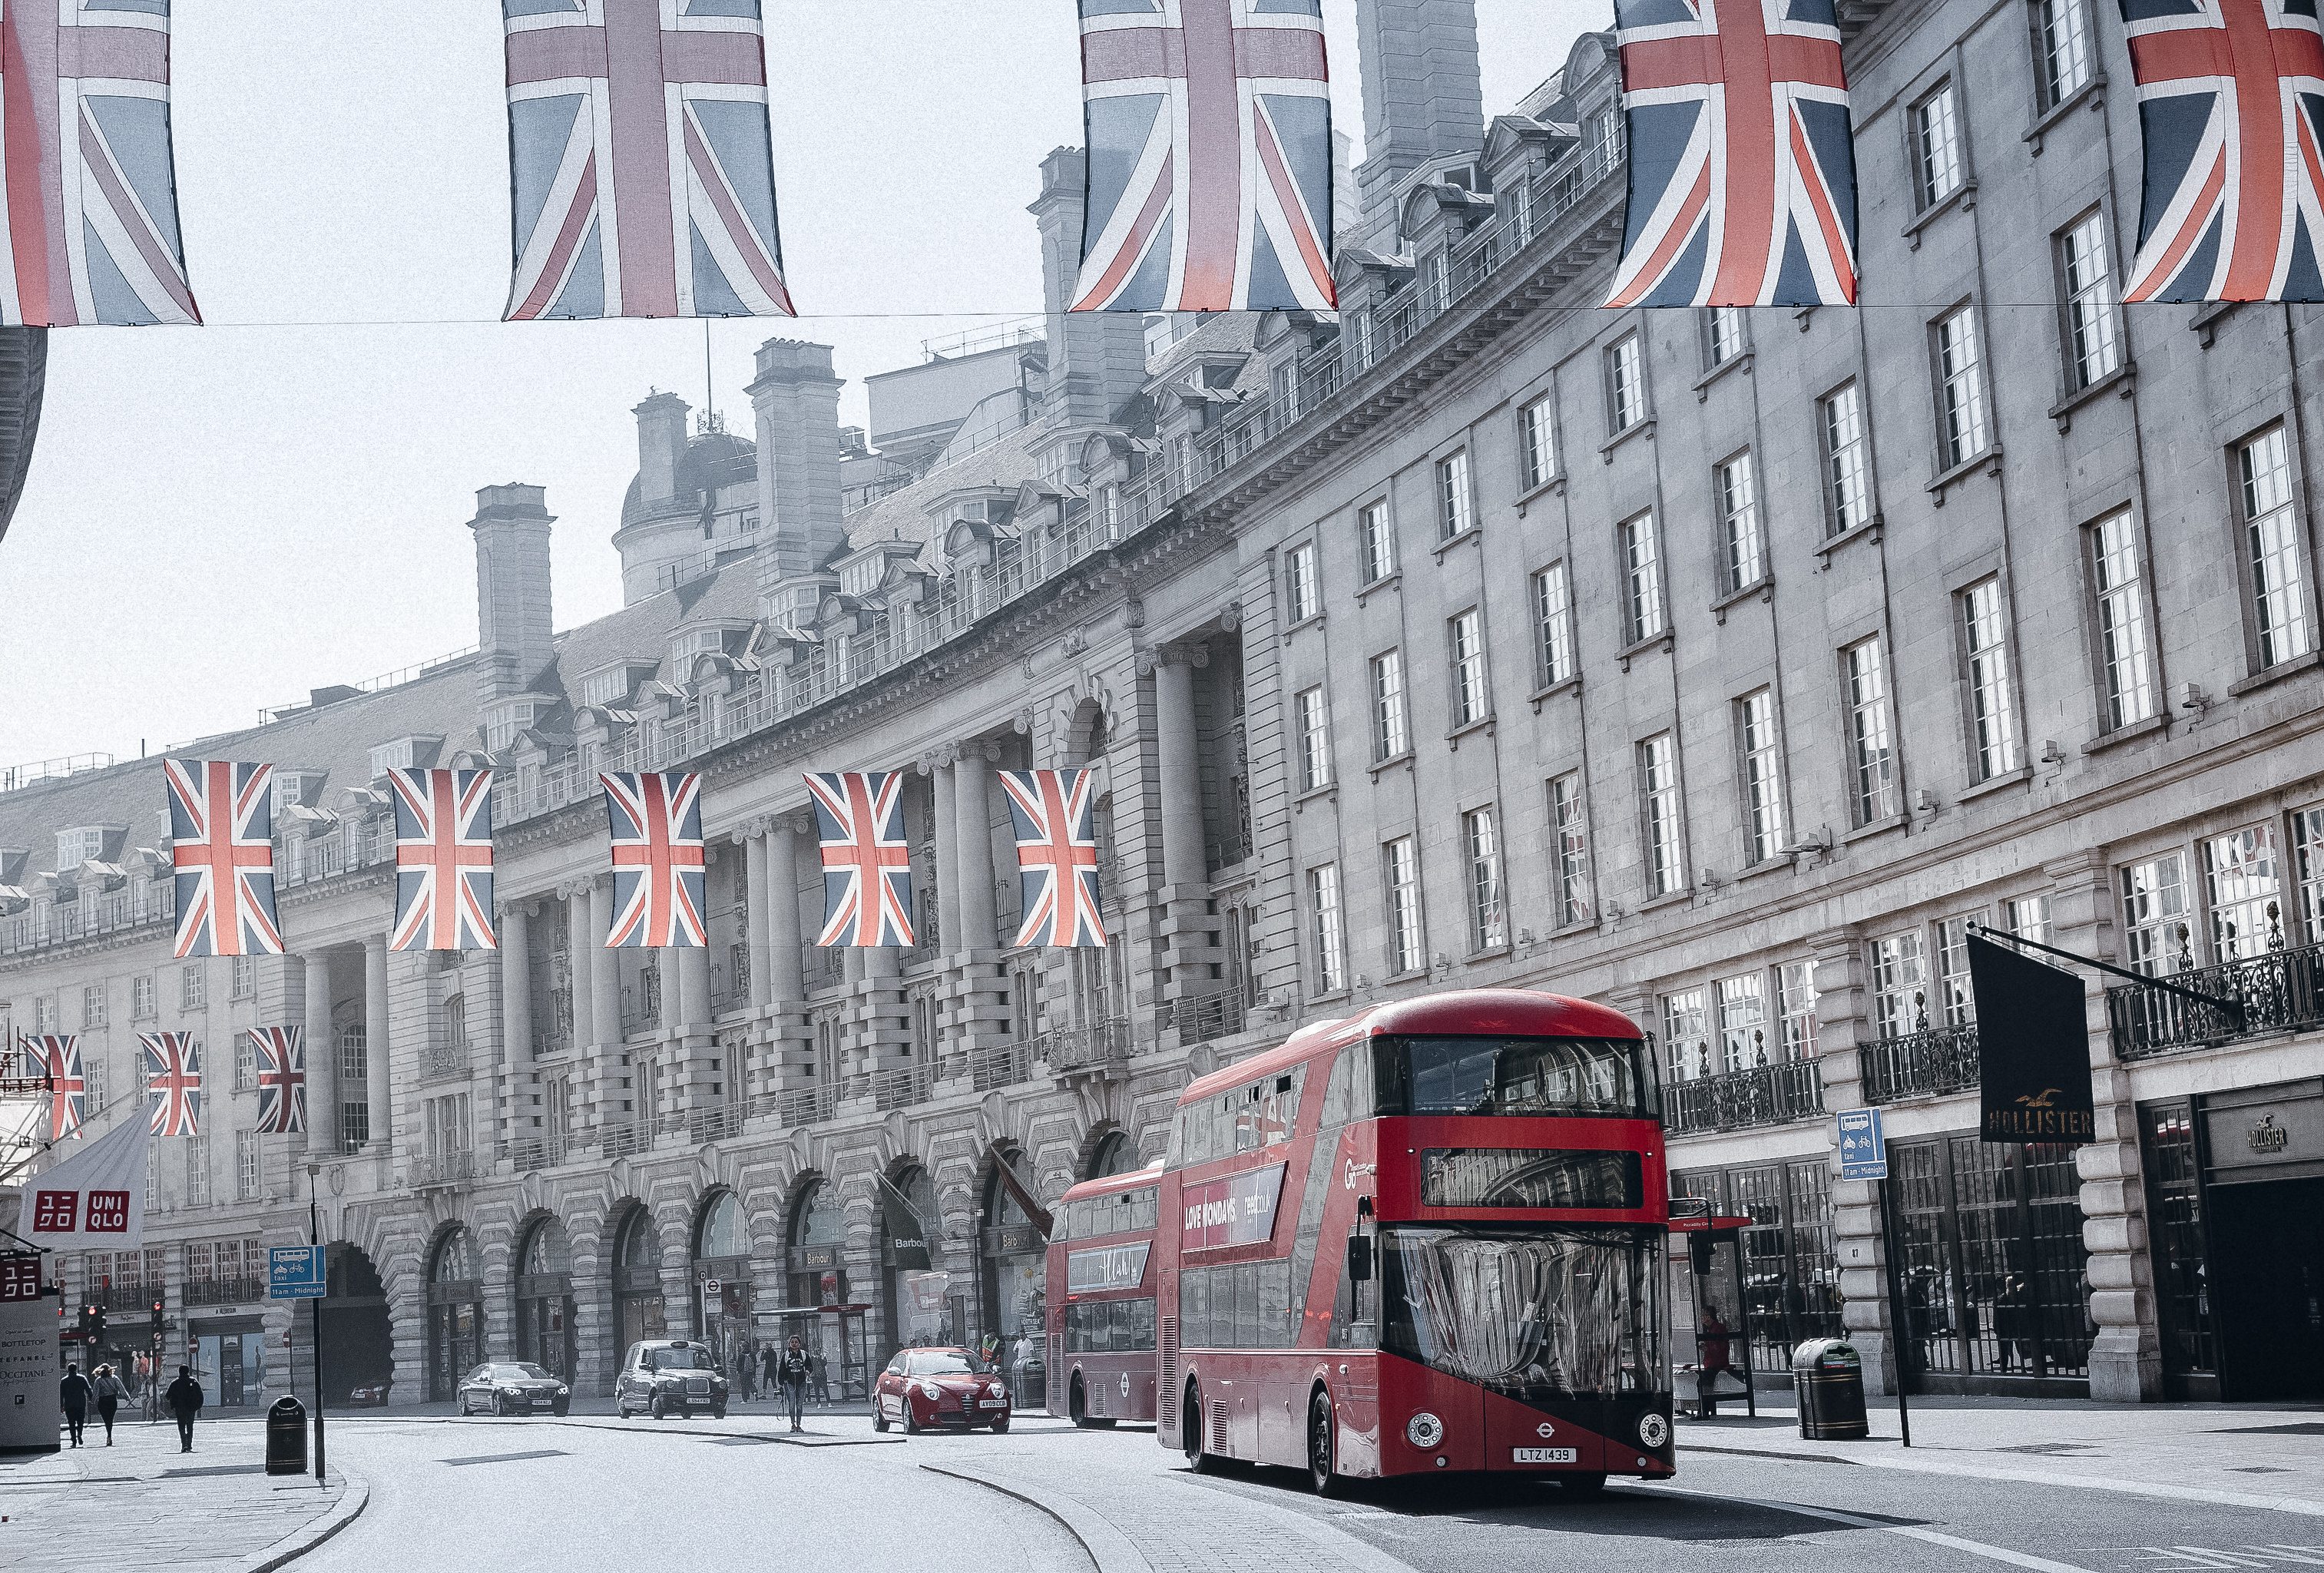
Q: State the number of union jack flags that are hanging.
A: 13